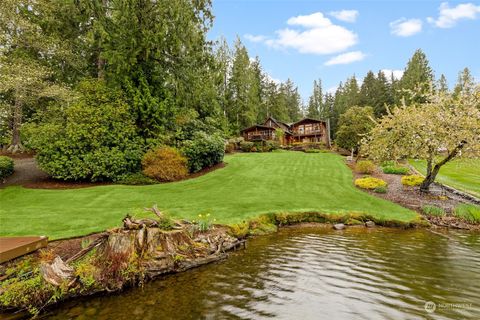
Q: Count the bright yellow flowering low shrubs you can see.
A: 2